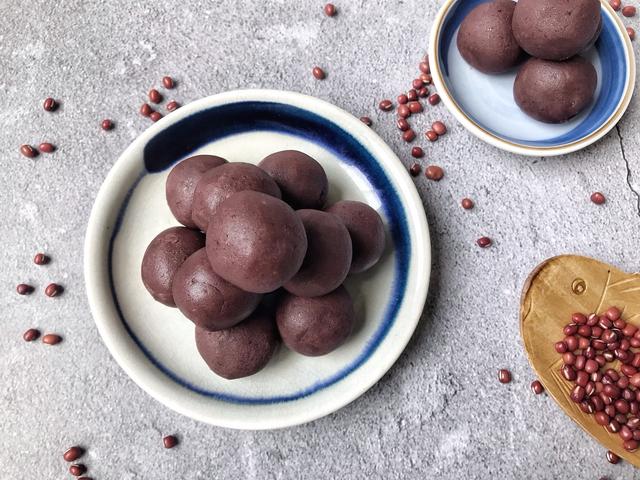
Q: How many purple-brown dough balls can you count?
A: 13